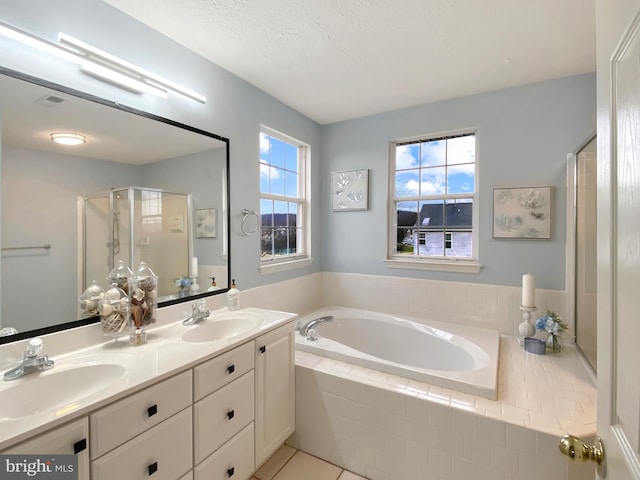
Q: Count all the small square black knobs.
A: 7